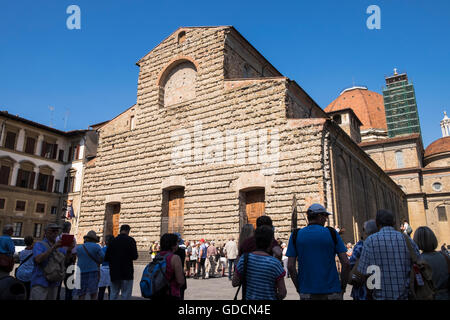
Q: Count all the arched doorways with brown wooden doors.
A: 3